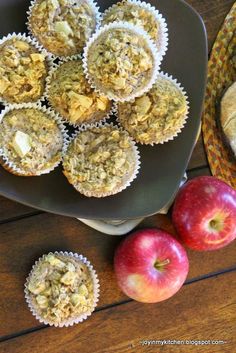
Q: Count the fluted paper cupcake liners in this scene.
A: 9